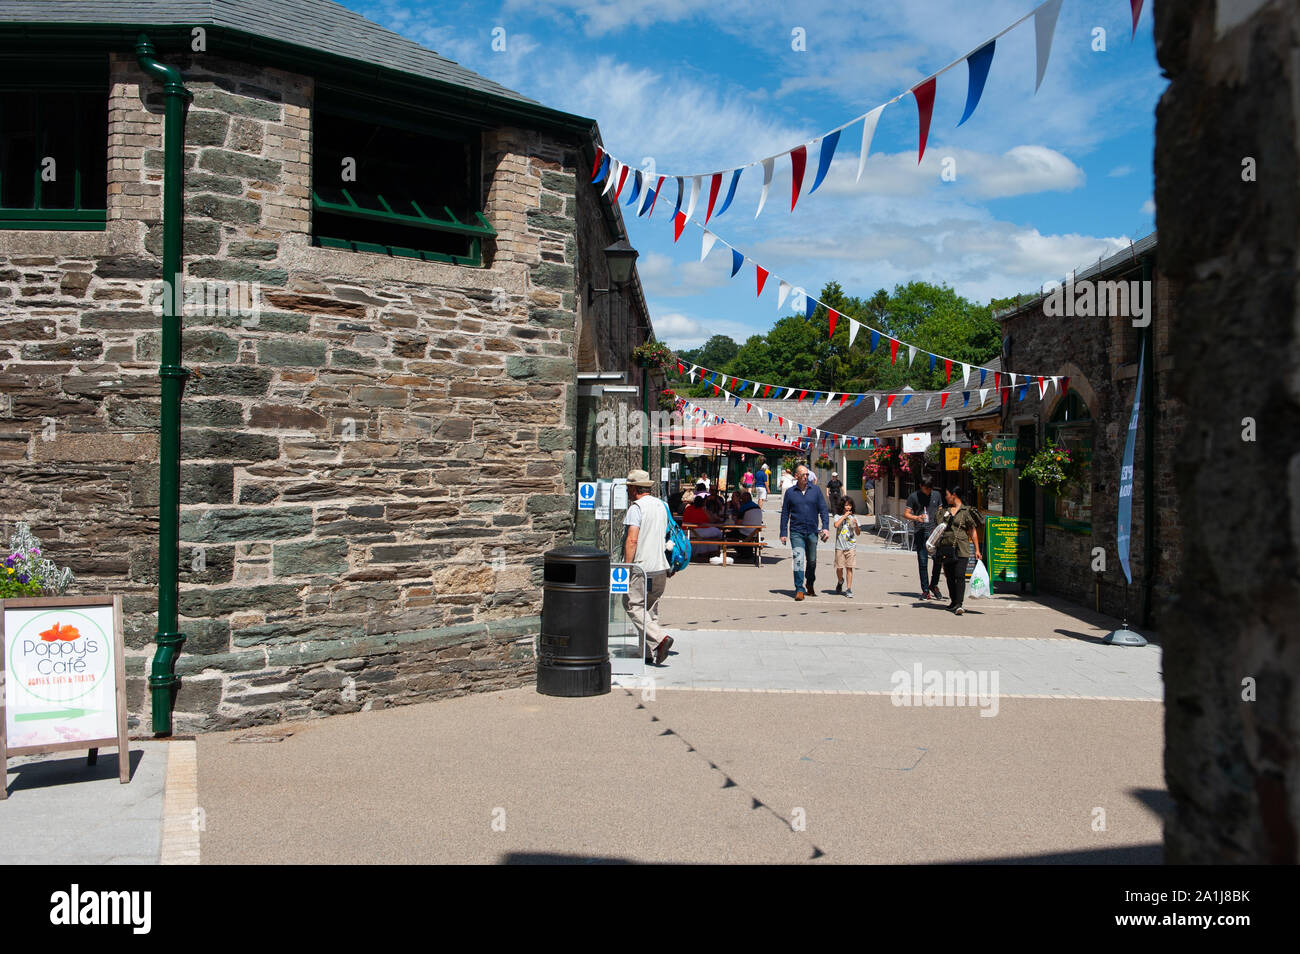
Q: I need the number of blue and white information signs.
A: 2